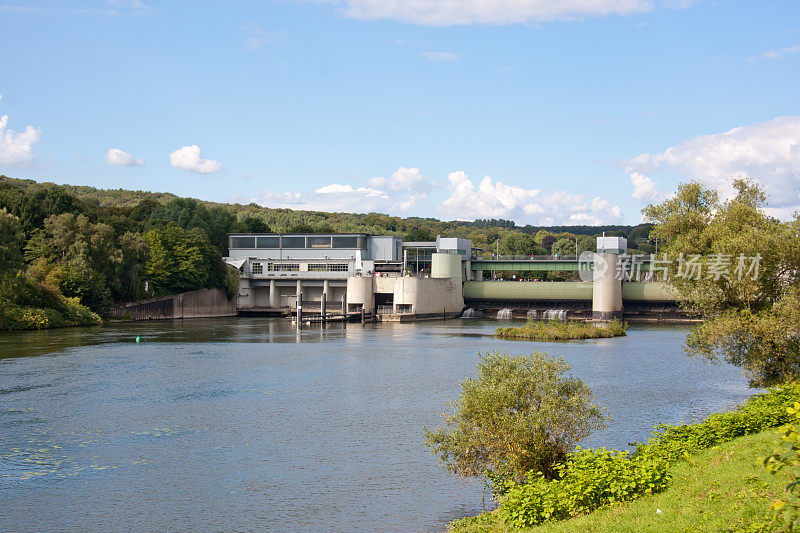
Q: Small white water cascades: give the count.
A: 4